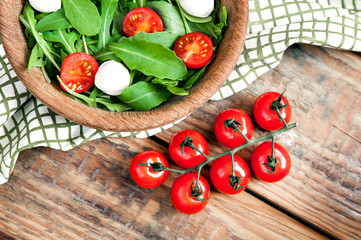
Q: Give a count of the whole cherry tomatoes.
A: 7